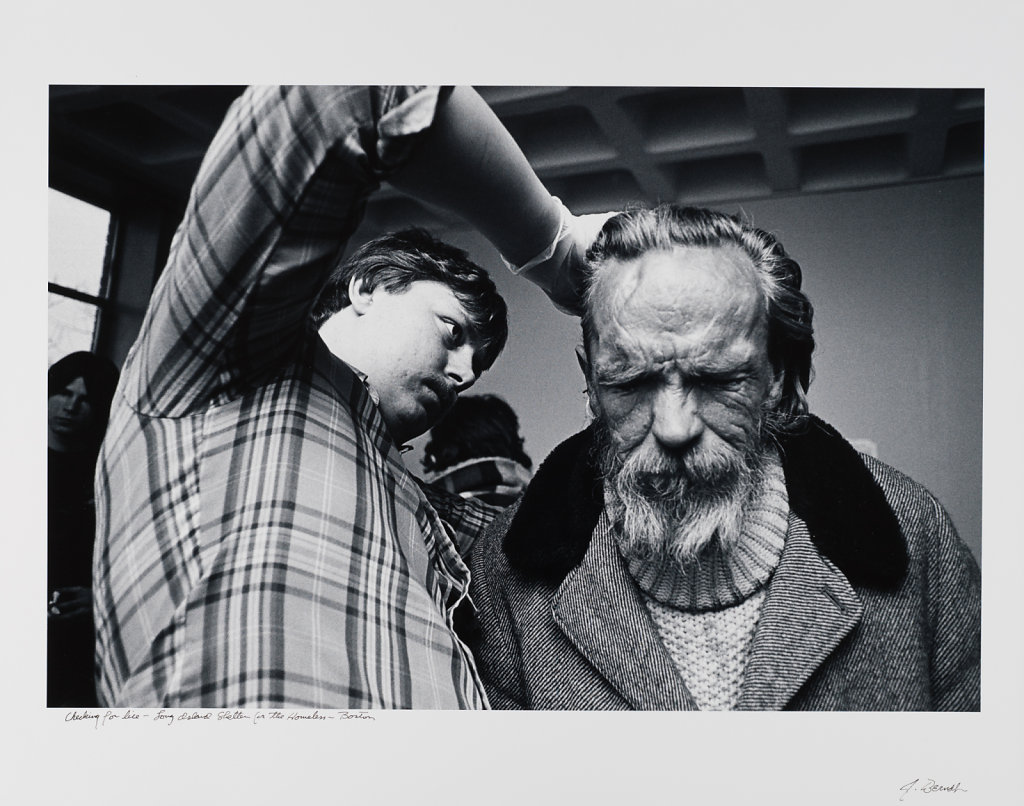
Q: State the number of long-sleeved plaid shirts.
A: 1